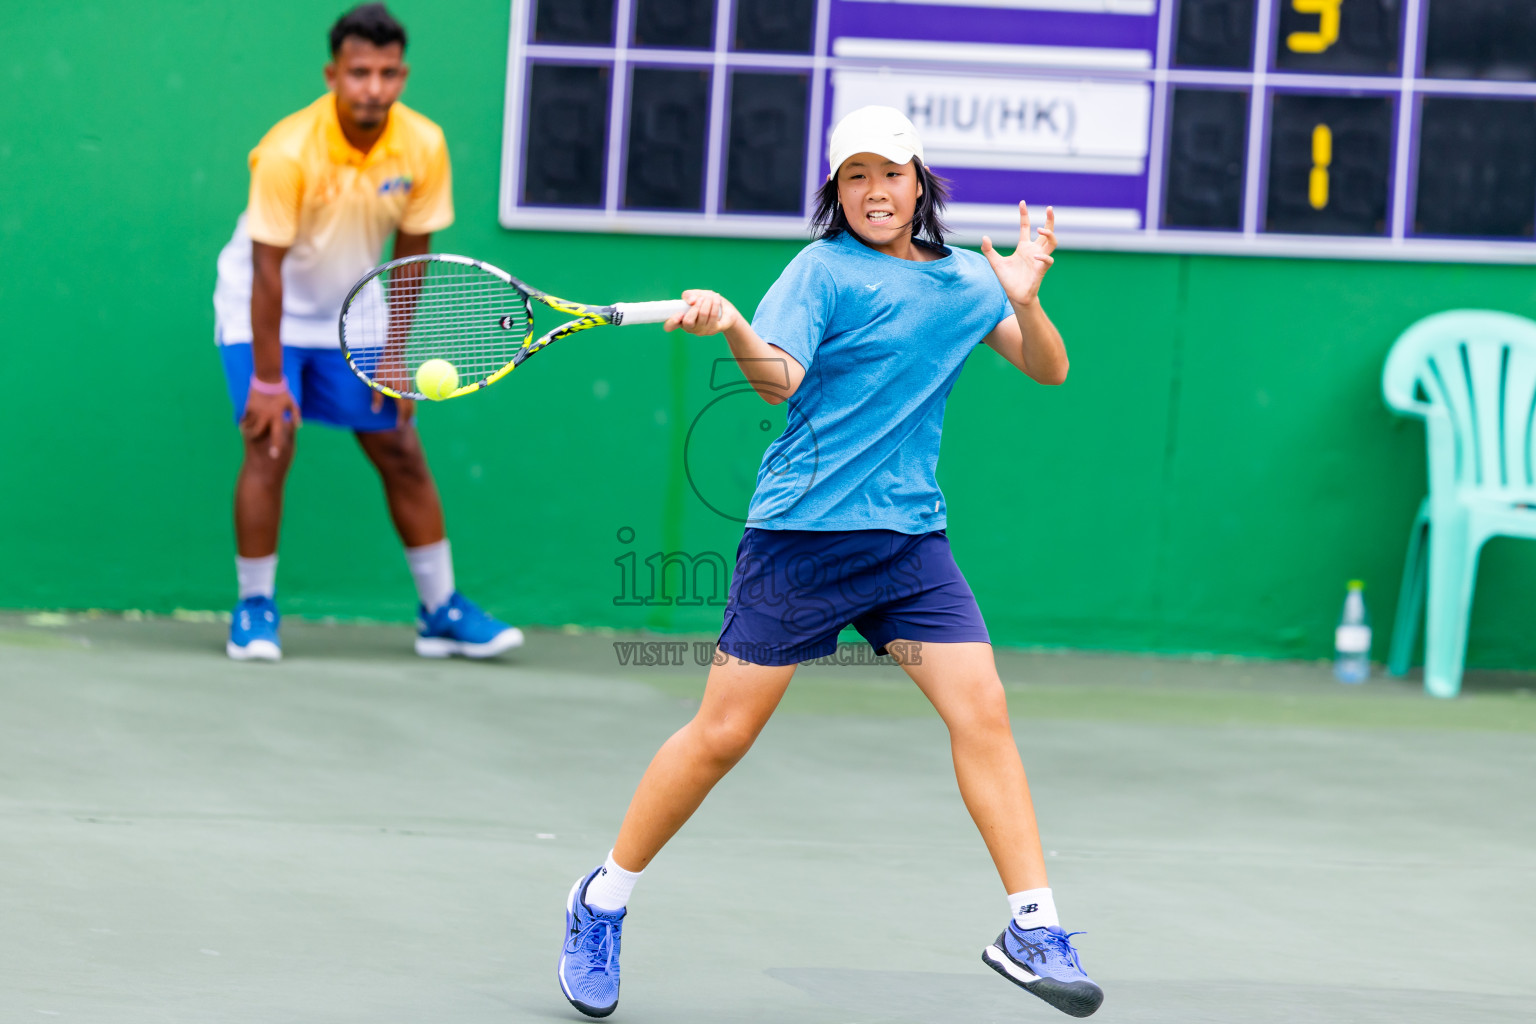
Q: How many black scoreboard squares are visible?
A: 12